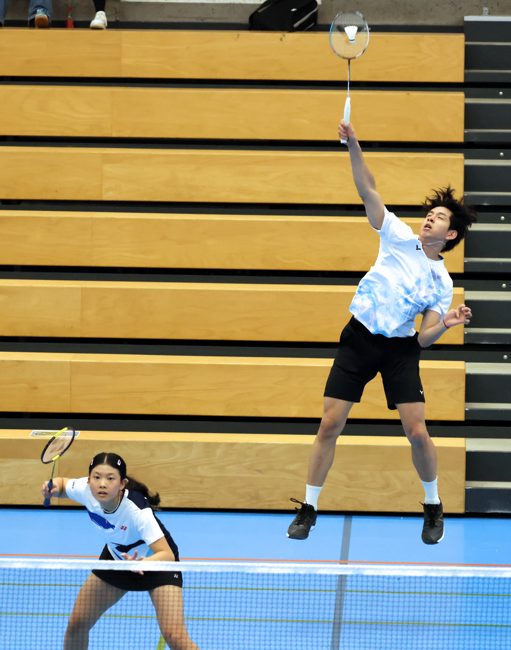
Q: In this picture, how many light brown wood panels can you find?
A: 7